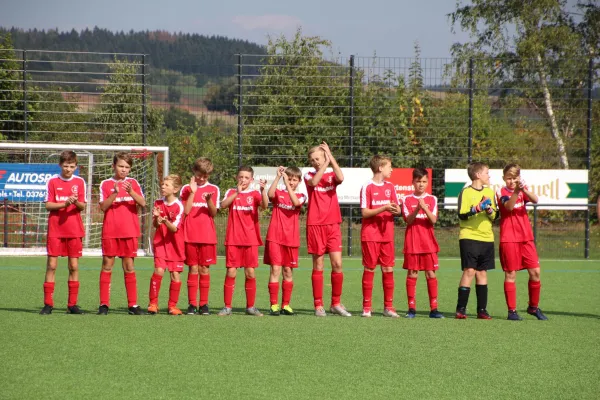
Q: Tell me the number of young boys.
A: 11